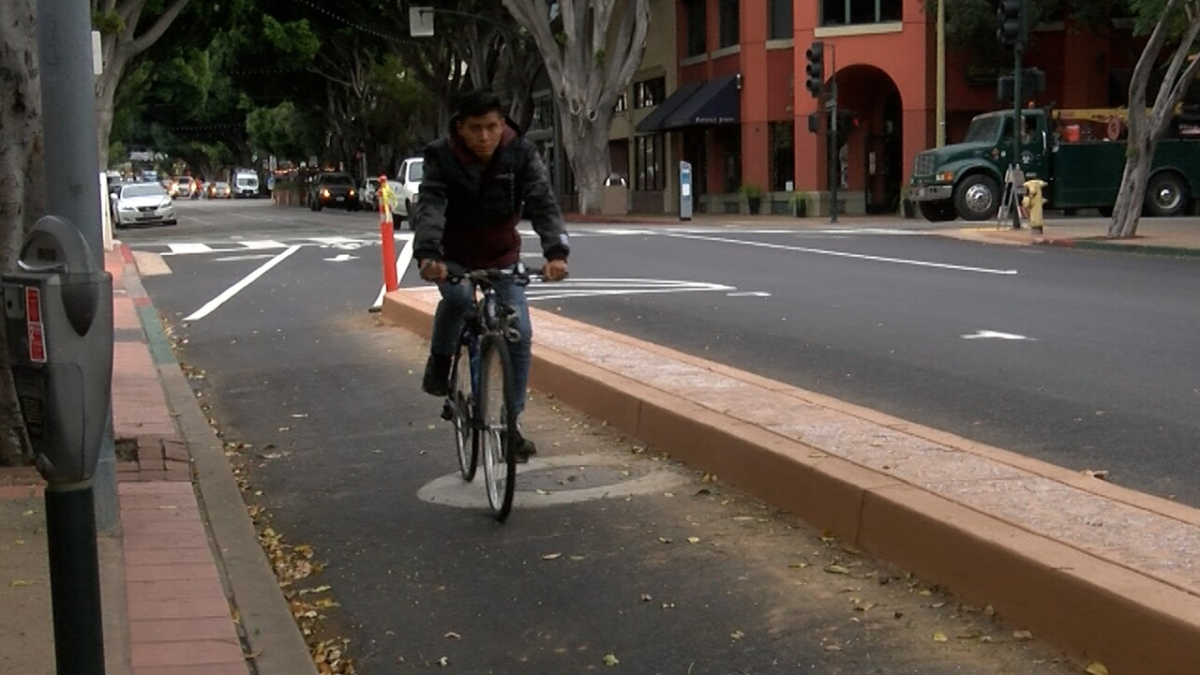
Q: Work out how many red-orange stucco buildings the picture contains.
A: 1